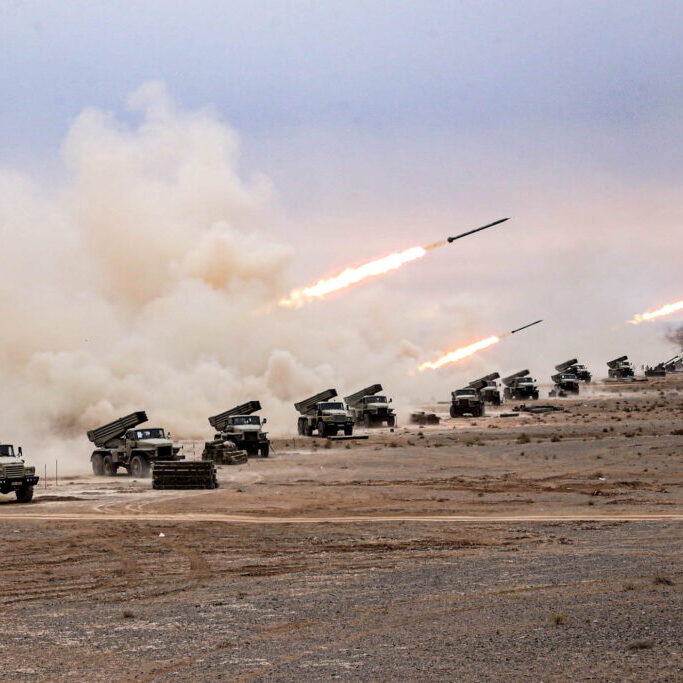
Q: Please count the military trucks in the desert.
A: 11